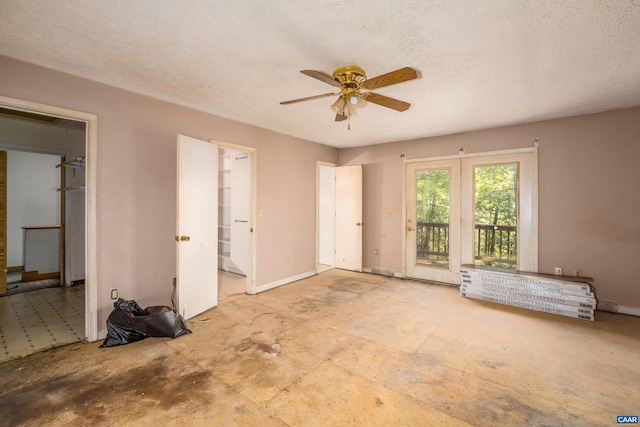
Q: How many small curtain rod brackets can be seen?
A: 3